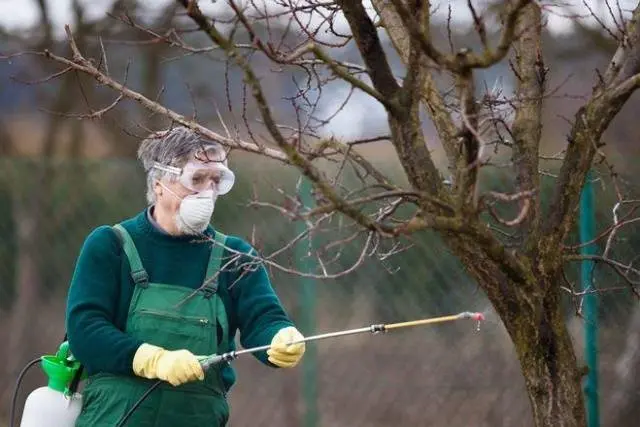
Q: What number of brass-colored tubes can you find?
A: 1